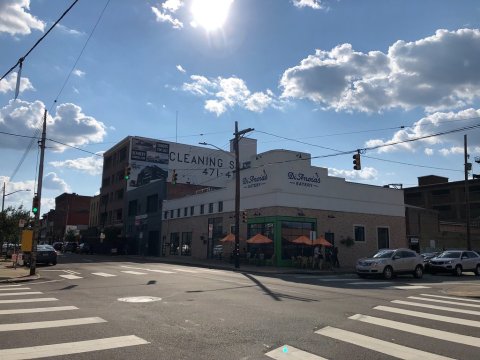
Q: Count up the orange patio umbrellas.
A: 4